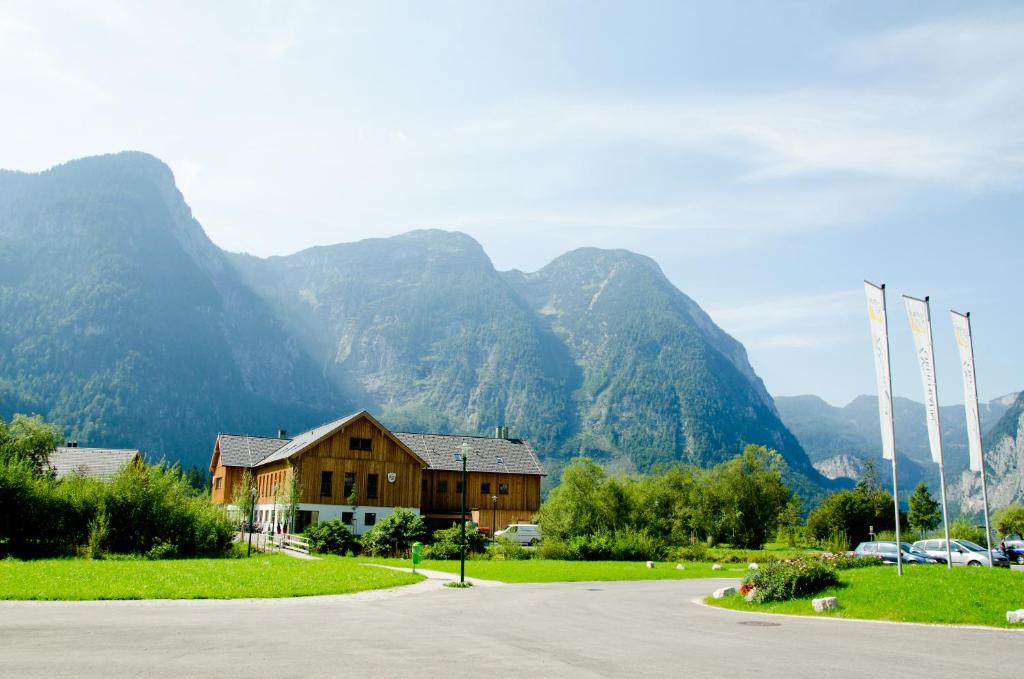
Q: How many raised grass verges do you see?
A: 1